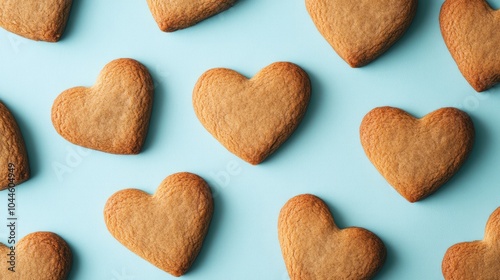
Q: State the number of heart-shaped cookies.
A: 12